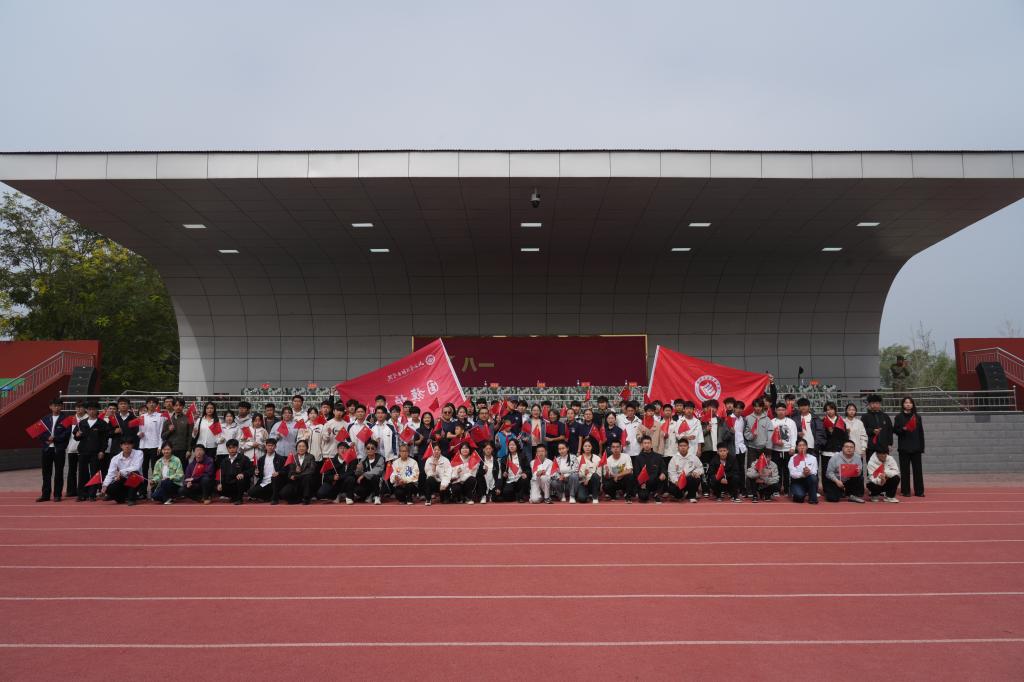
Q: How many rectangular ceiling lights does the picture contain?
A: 10